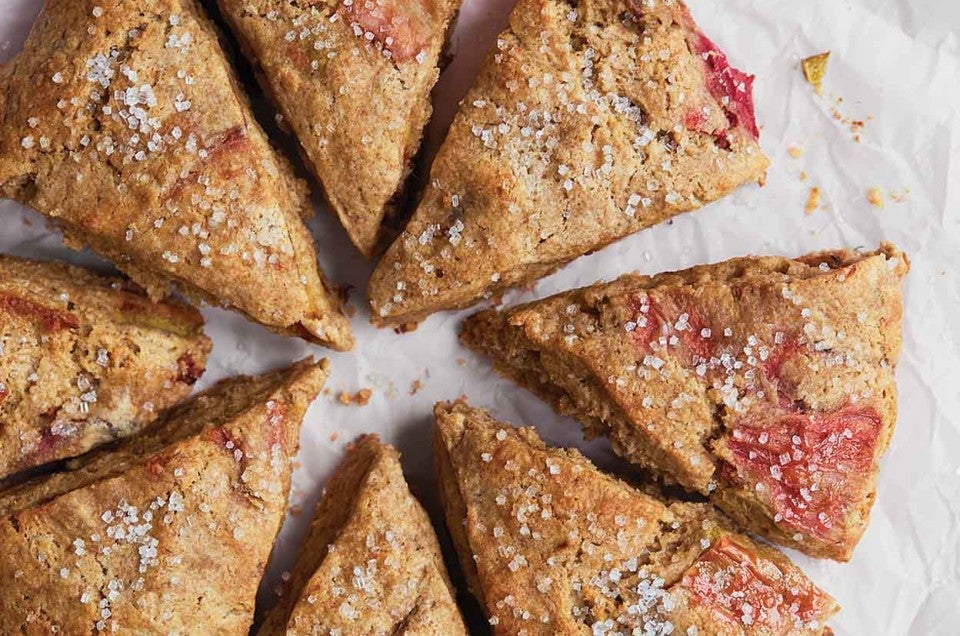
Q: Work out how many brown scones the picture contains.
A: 8